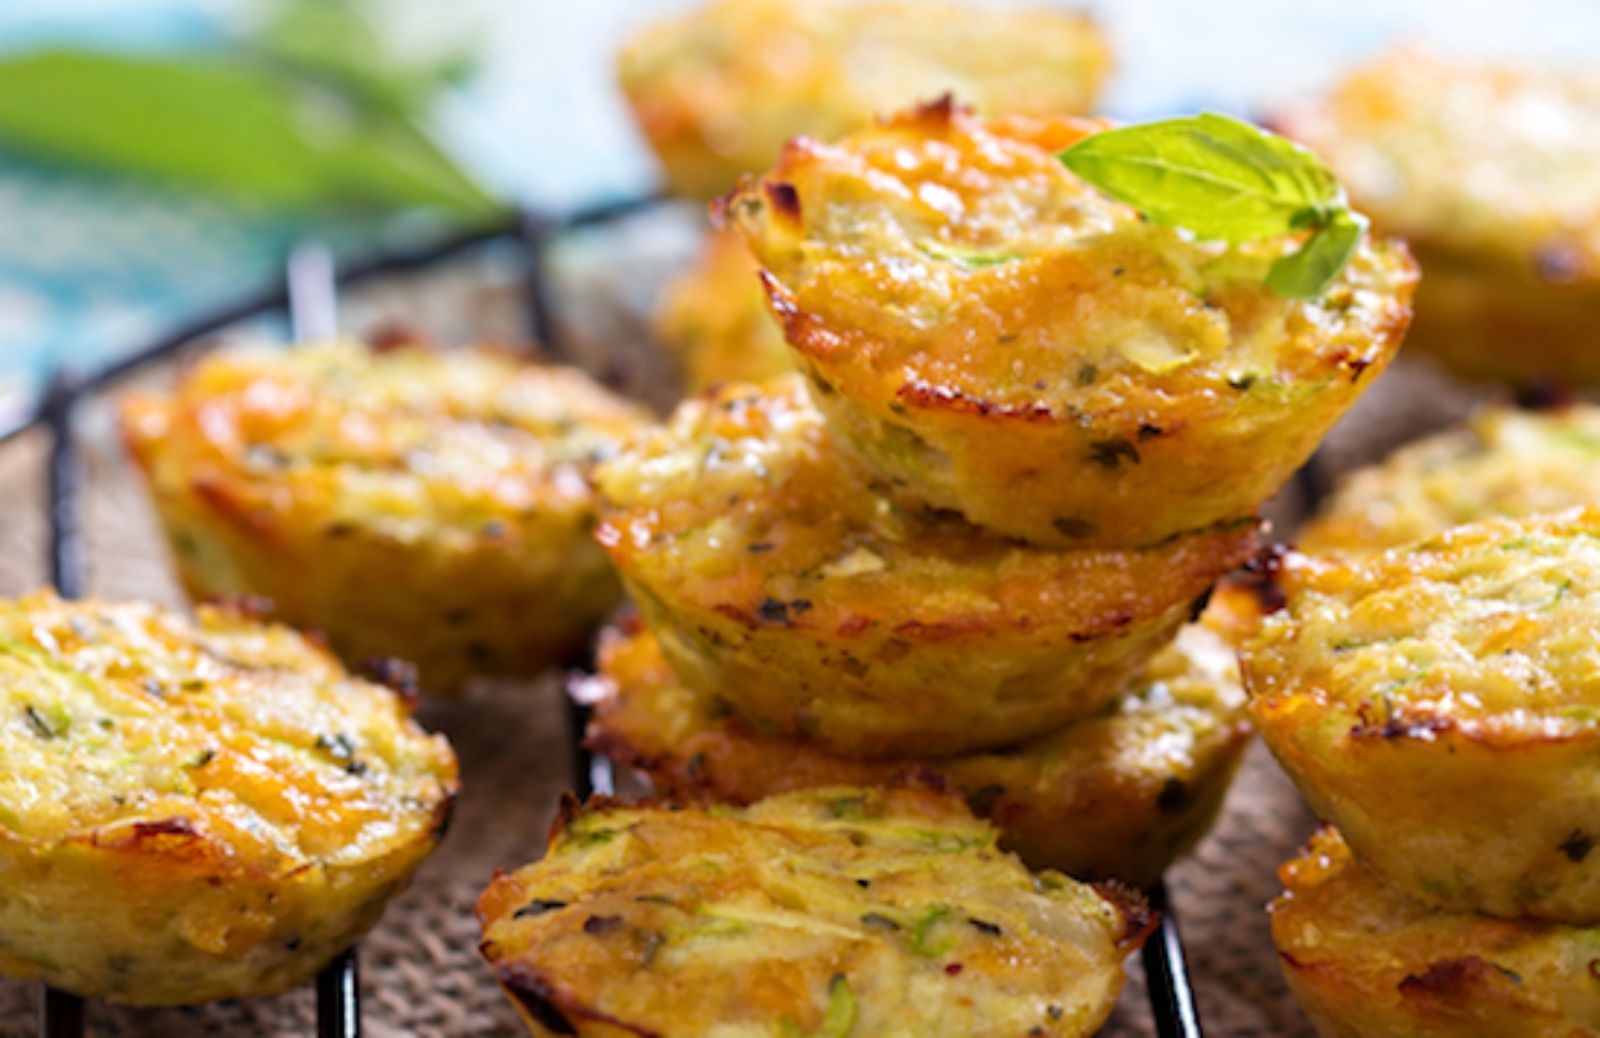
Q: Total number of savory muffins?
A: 12